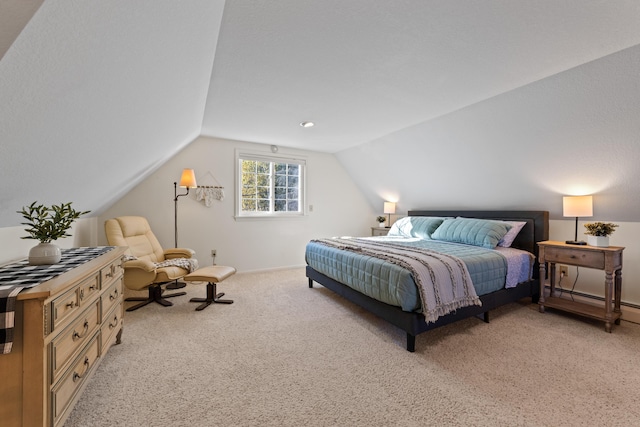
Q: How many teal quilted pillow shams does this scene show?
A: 2